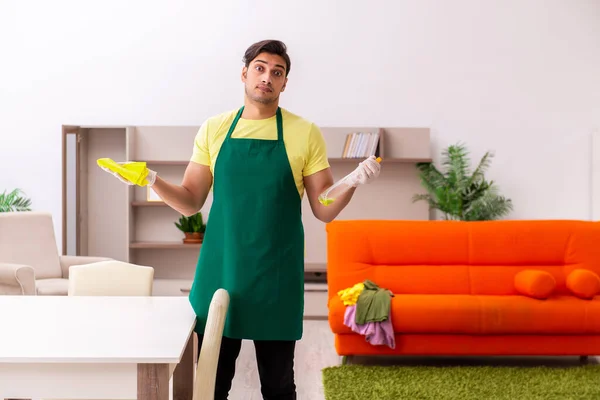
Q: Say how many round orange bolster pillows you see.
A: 2